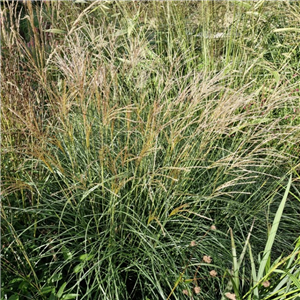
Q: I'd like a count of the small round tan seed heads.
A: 8